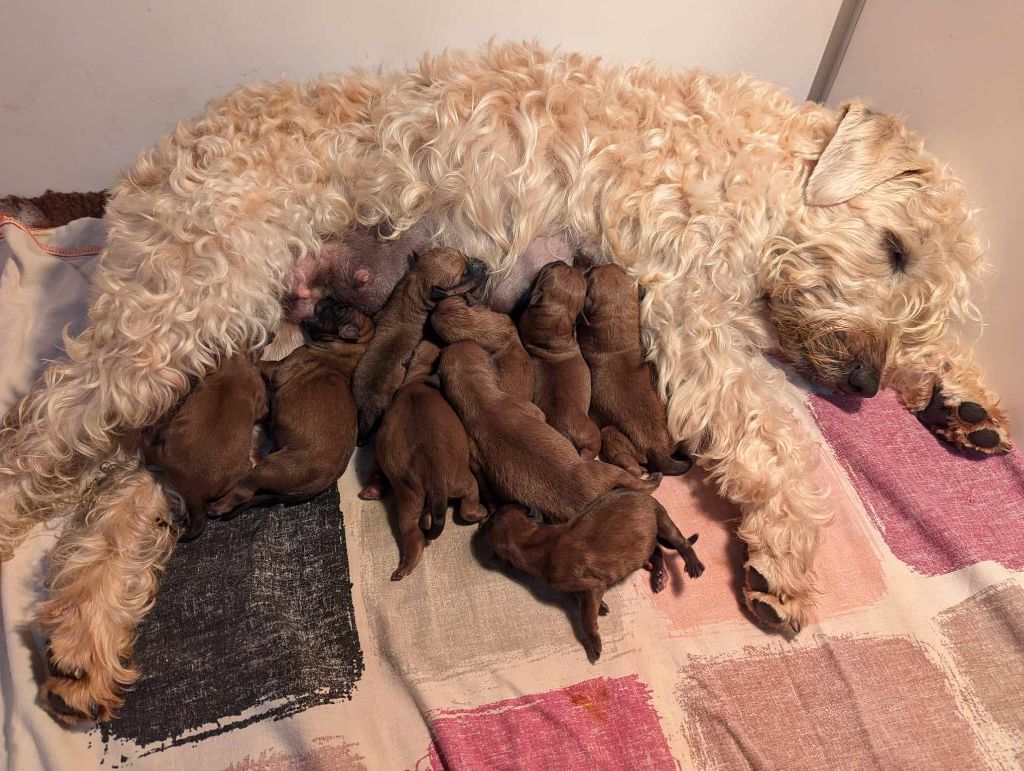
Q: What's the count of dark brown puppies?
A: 9